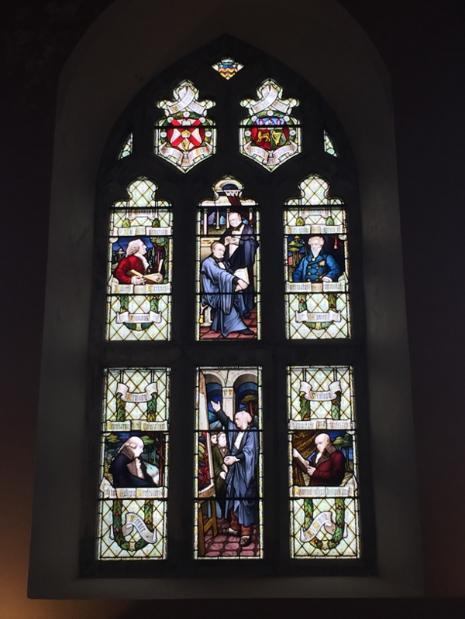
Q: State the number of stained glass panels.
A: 11